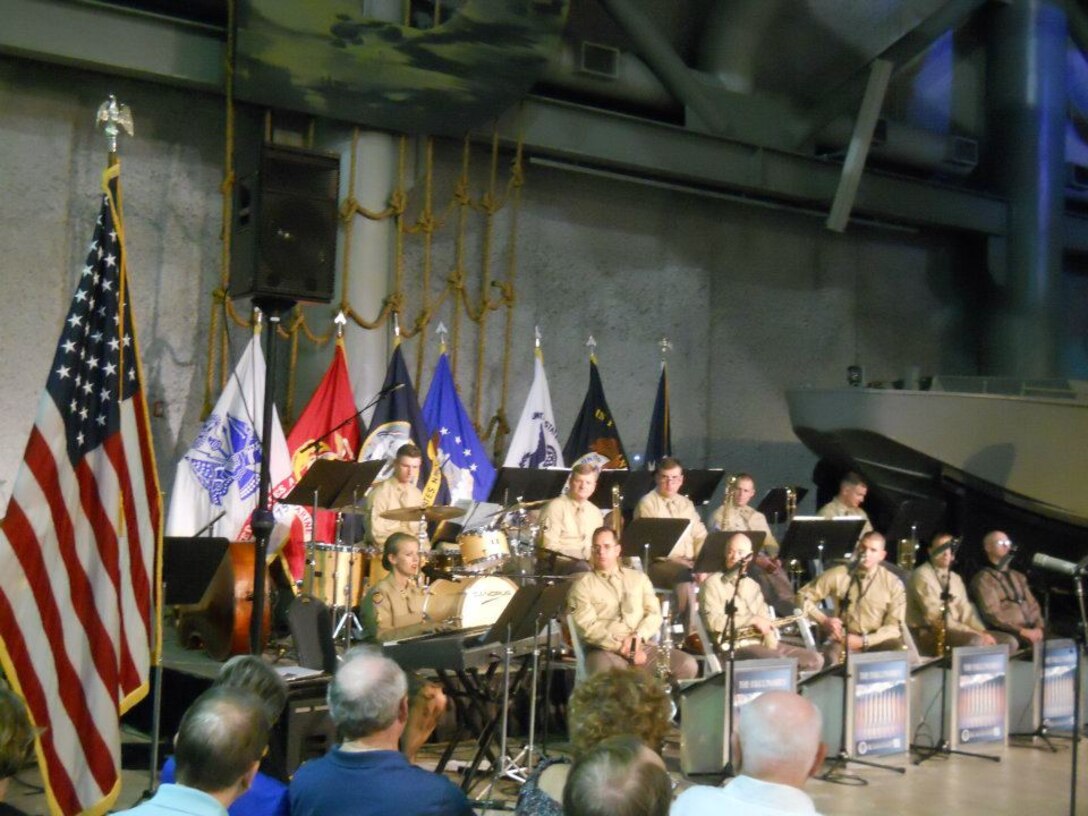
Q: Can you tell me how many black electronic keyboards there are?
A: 1